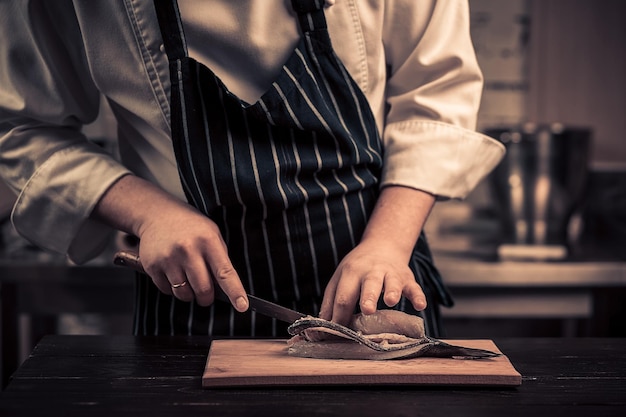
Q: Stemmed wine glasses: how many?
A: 0